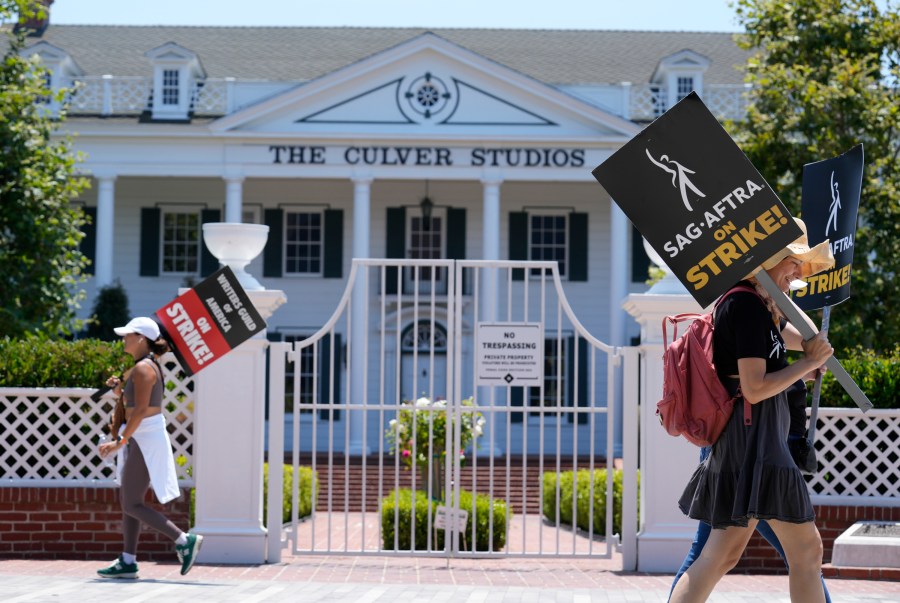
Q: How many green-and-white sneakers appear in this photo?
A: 2